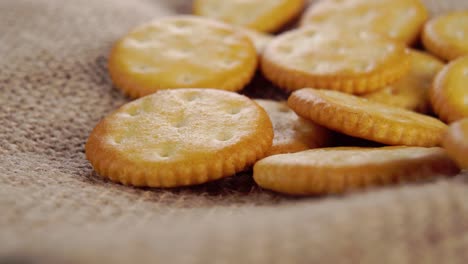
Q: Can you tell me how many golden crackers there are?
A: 13